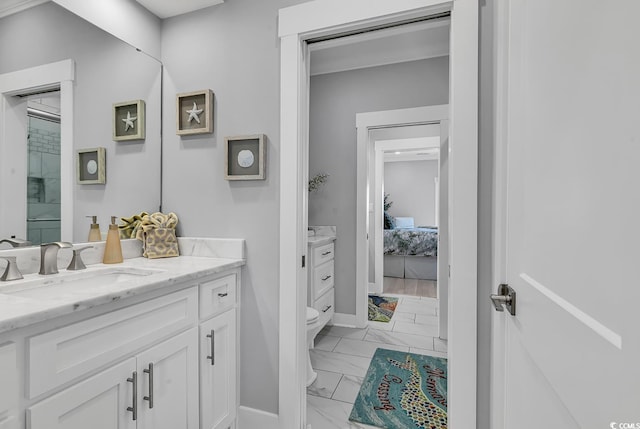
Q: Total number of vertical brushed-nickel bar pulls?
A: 3